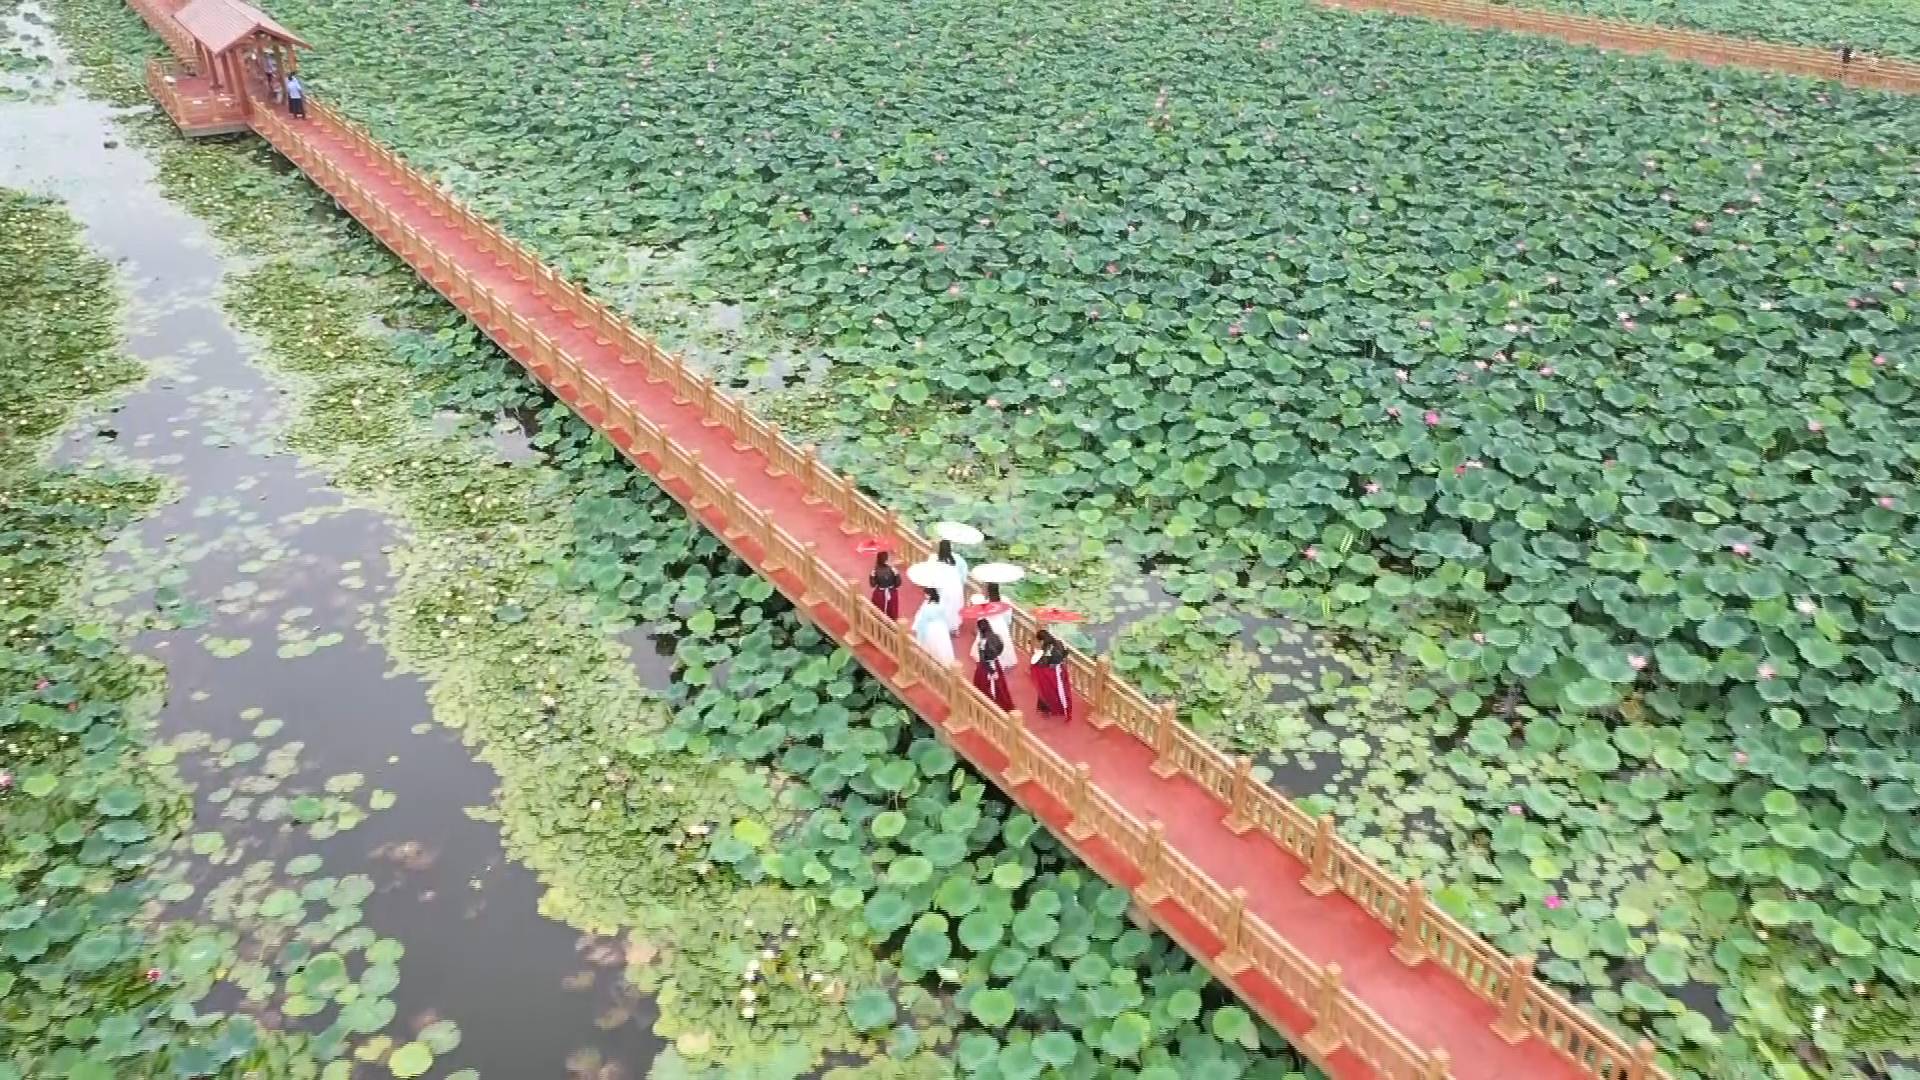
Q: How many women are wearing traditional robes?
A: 6